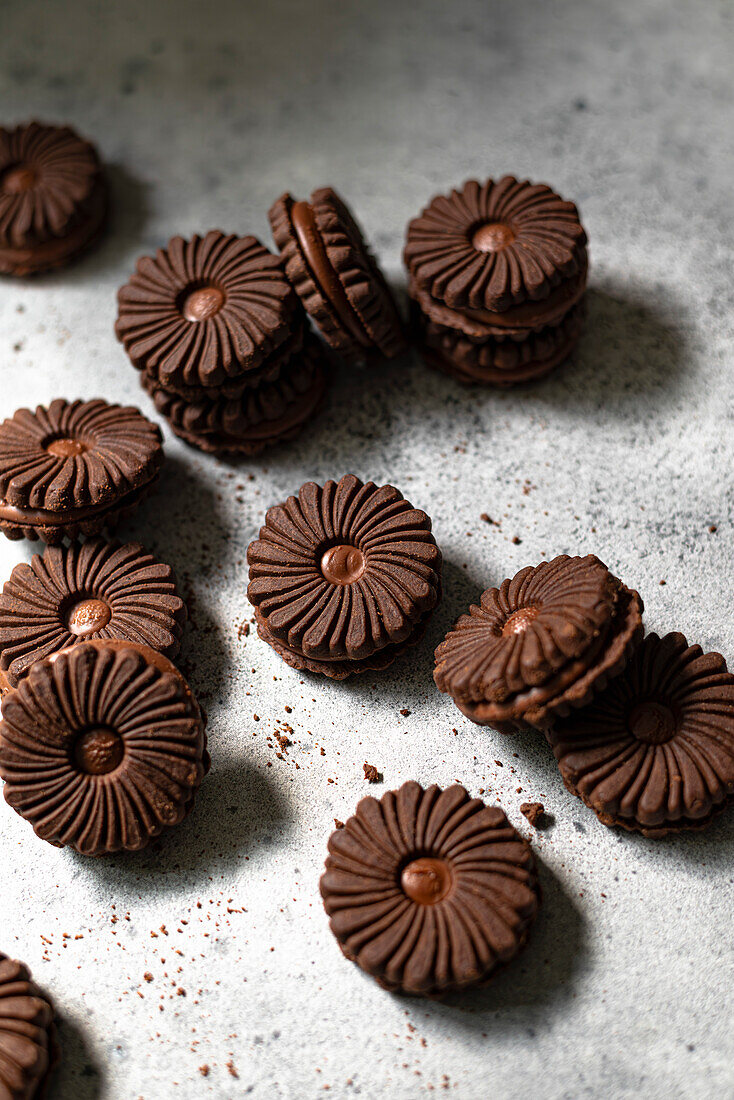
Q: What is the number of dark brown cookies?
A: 14